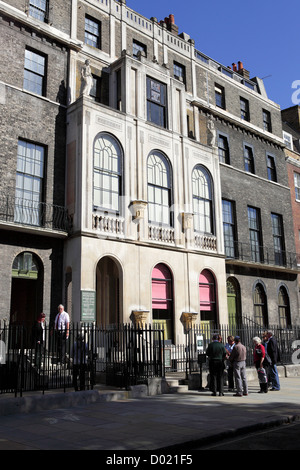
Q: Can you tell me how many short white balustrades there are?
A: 3